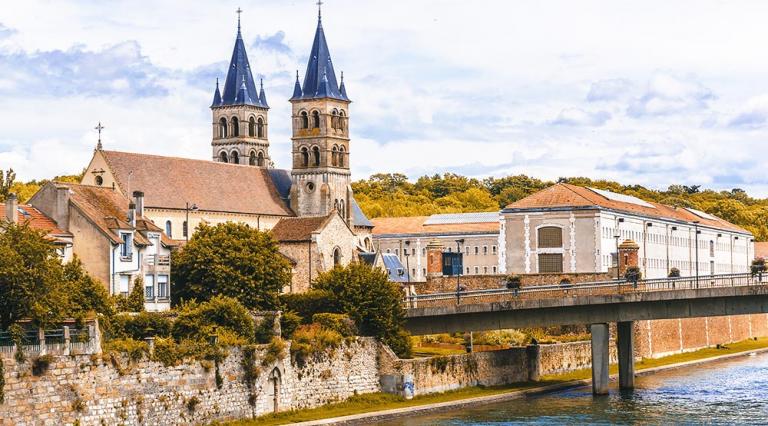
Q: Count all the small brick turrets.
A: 2